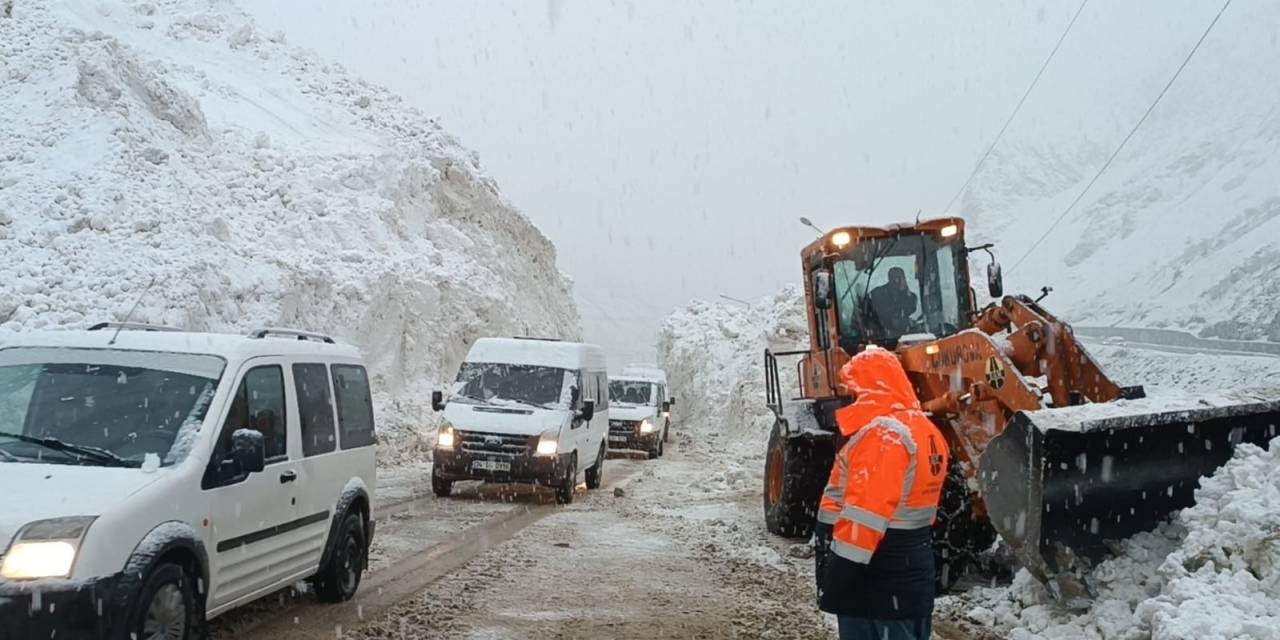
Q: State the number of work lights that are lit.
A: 2